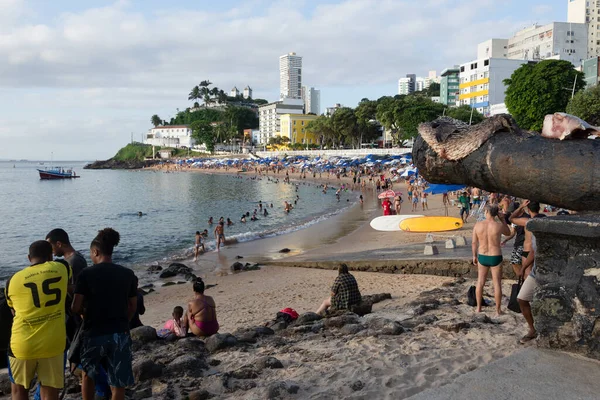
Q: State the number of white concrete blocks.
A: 4